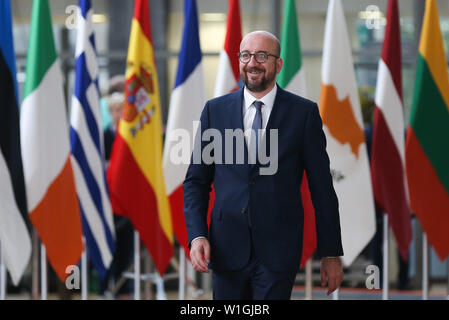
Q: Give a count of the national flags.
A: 10